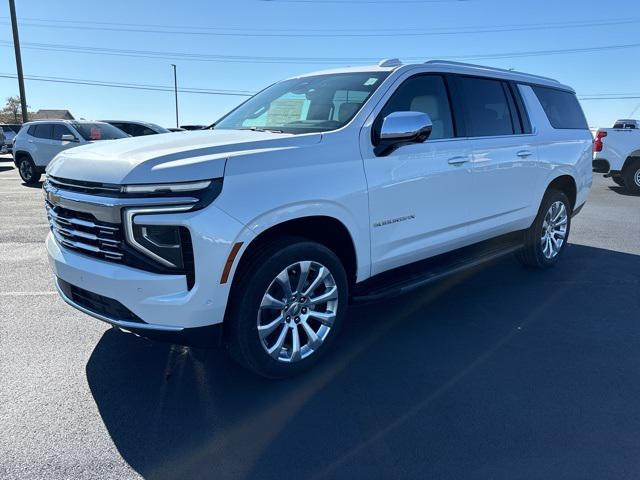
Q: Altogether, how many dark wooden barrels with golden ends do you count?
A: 0